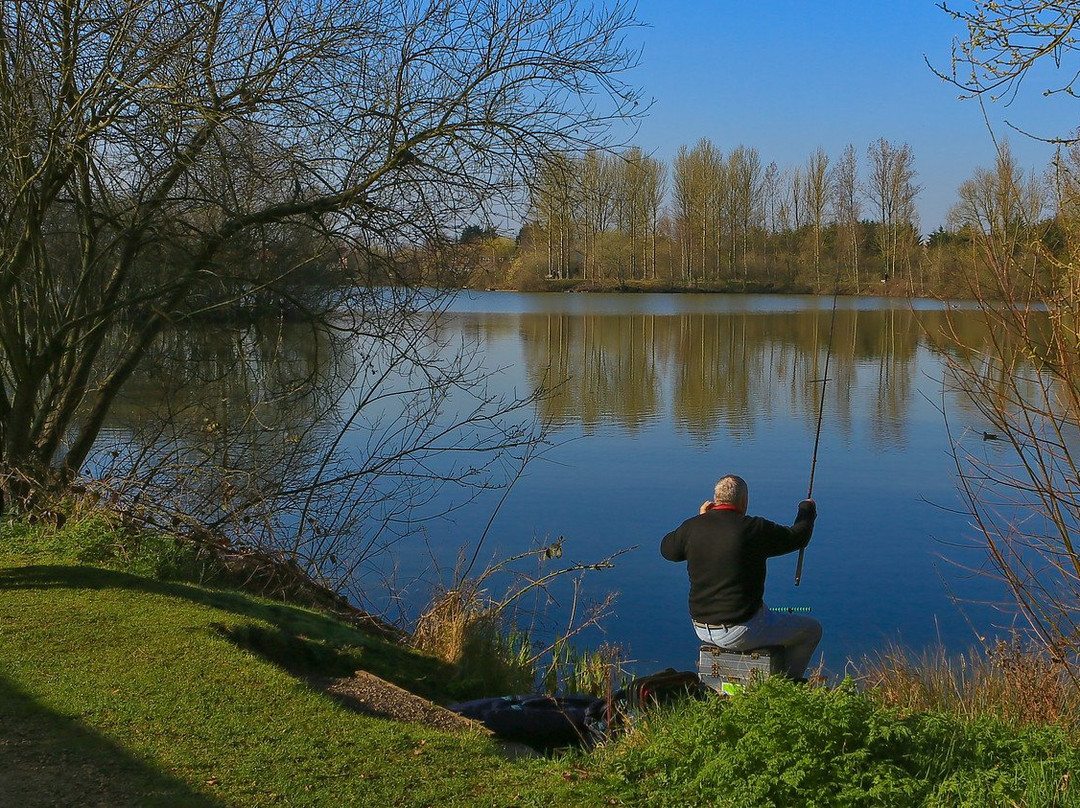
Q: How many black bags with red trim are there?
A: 1